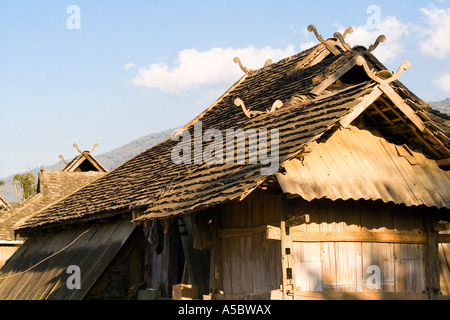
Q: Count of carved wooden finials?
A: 13